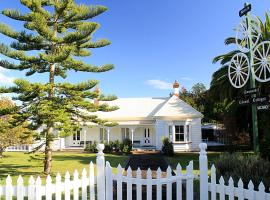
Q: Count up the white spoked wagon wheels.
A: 3